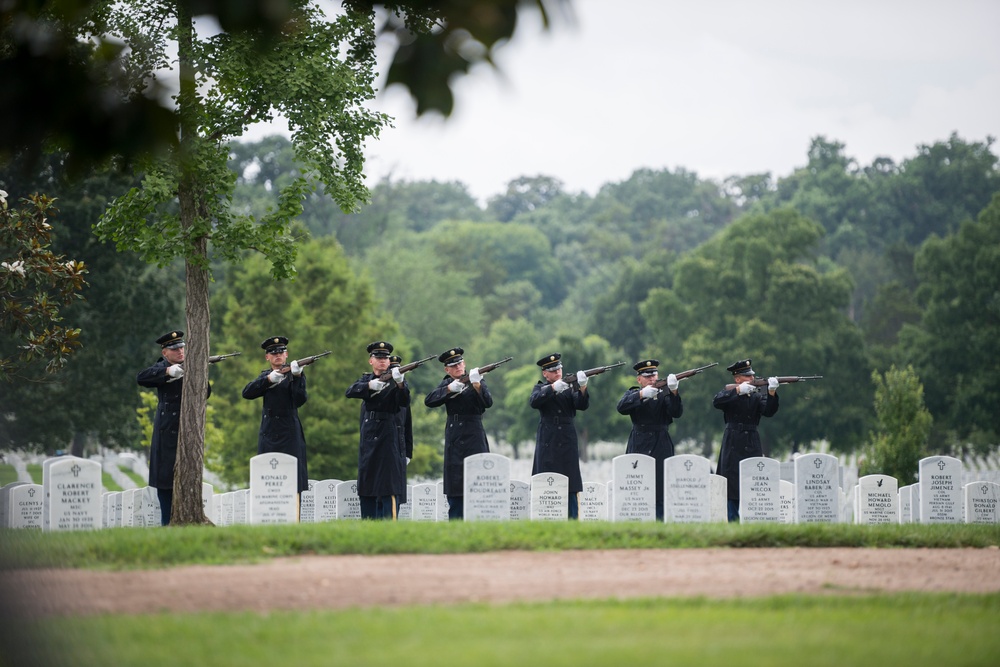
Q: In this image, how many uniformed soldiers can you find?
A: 8